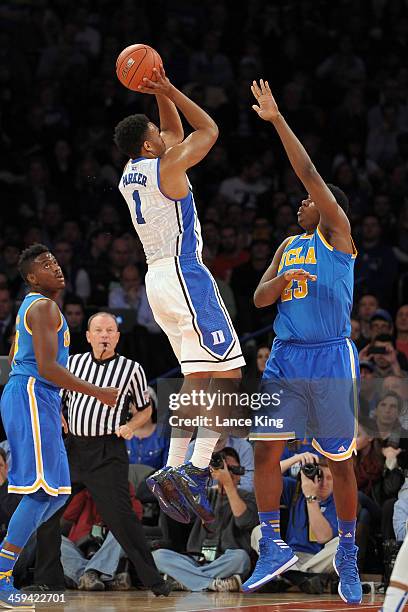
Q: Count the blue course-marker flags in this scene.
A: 0